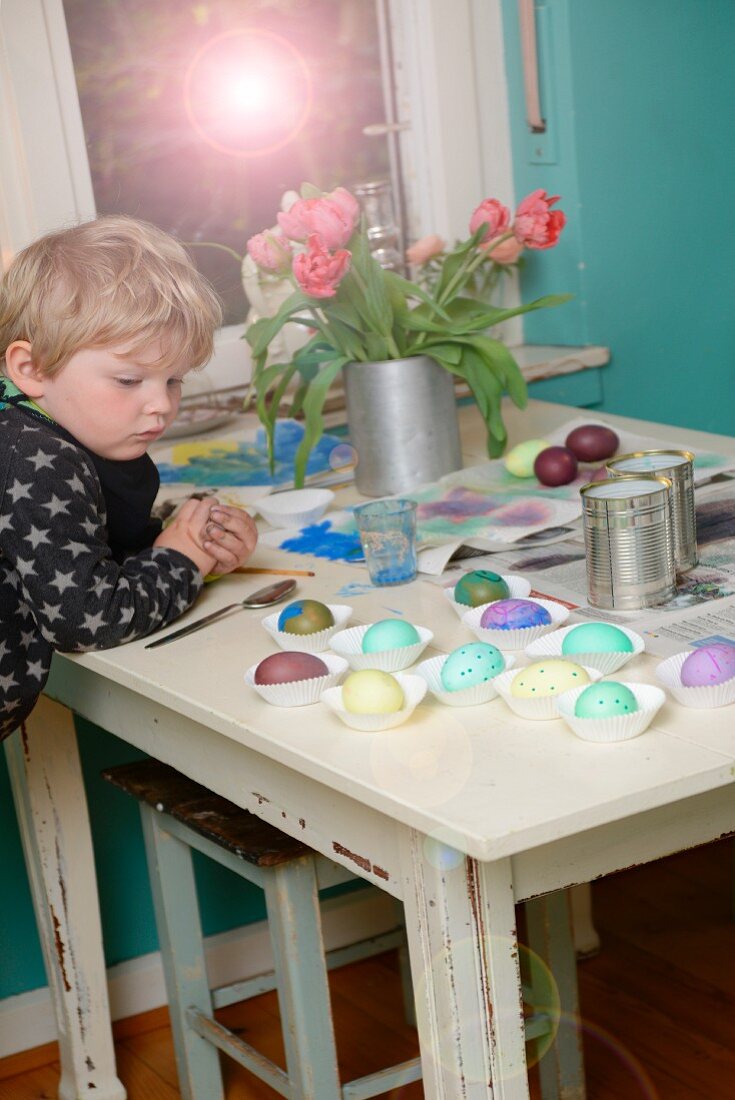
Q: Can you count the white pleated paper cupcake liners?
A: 12